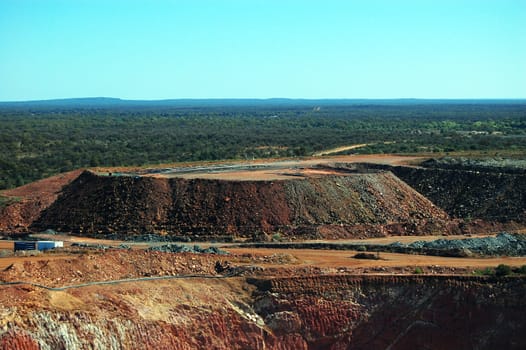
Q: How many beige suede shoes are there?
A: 0